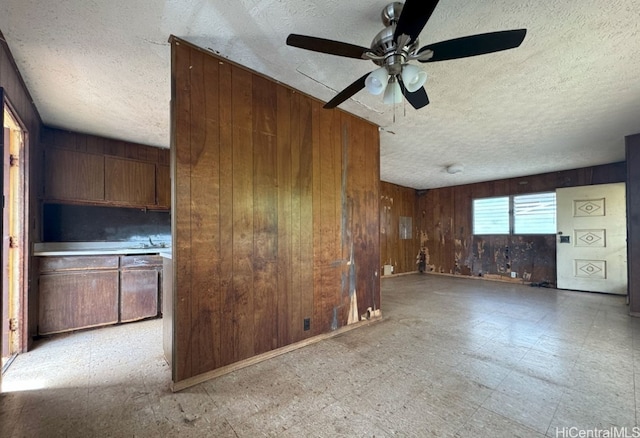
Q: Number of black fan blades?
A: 5